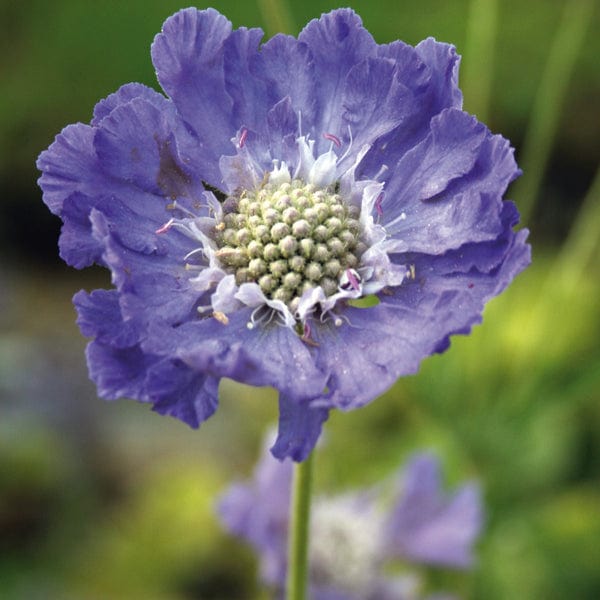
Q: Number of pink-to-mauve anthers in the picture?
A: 6